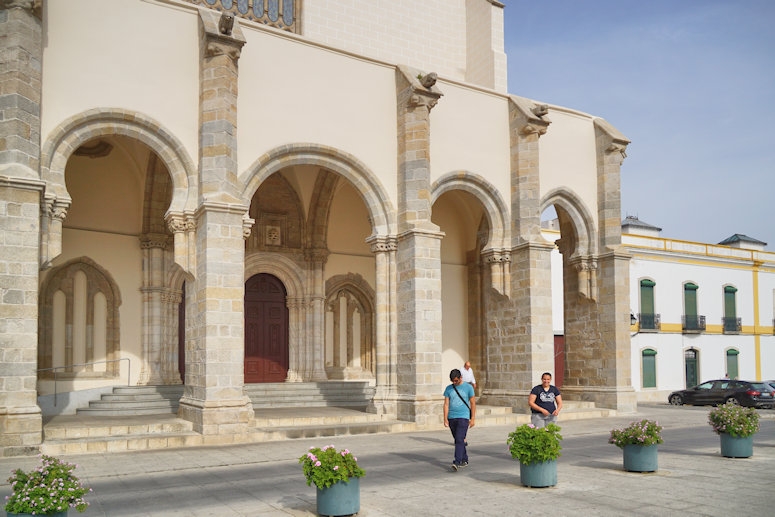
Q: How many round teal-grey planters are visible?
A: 5